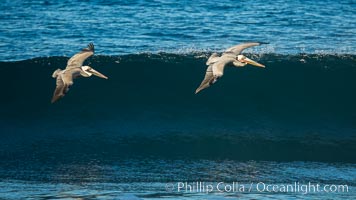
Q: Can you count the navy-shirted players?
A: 0